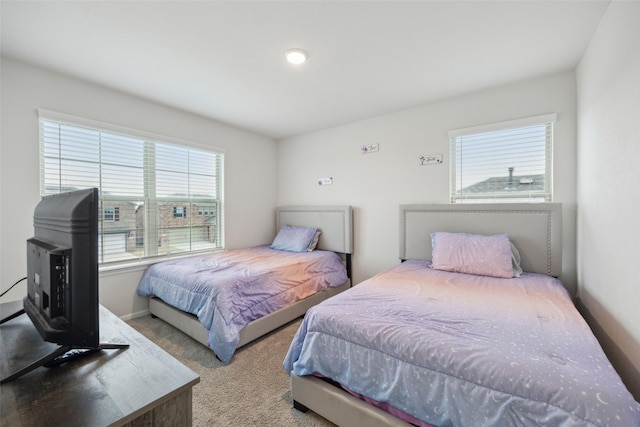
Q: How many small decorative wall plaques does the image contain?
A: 3